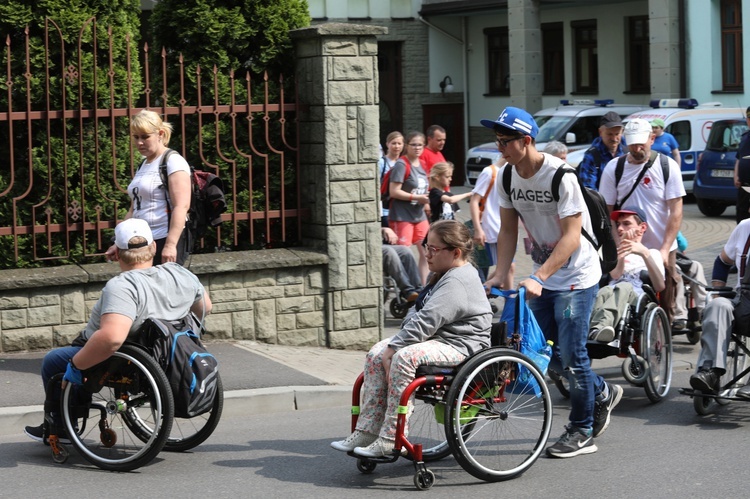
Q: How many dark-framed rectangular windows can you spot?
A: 5